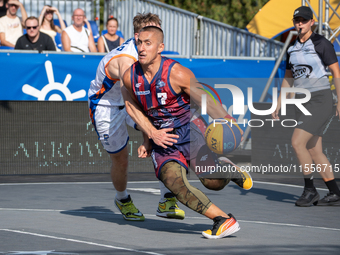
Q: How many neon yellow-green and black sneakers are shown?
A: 2